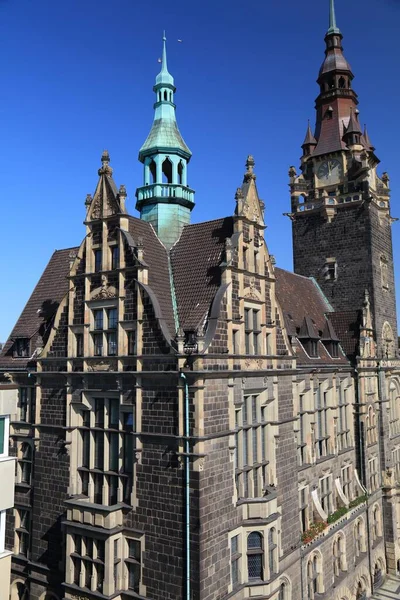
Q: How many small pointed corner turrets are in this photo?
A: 3